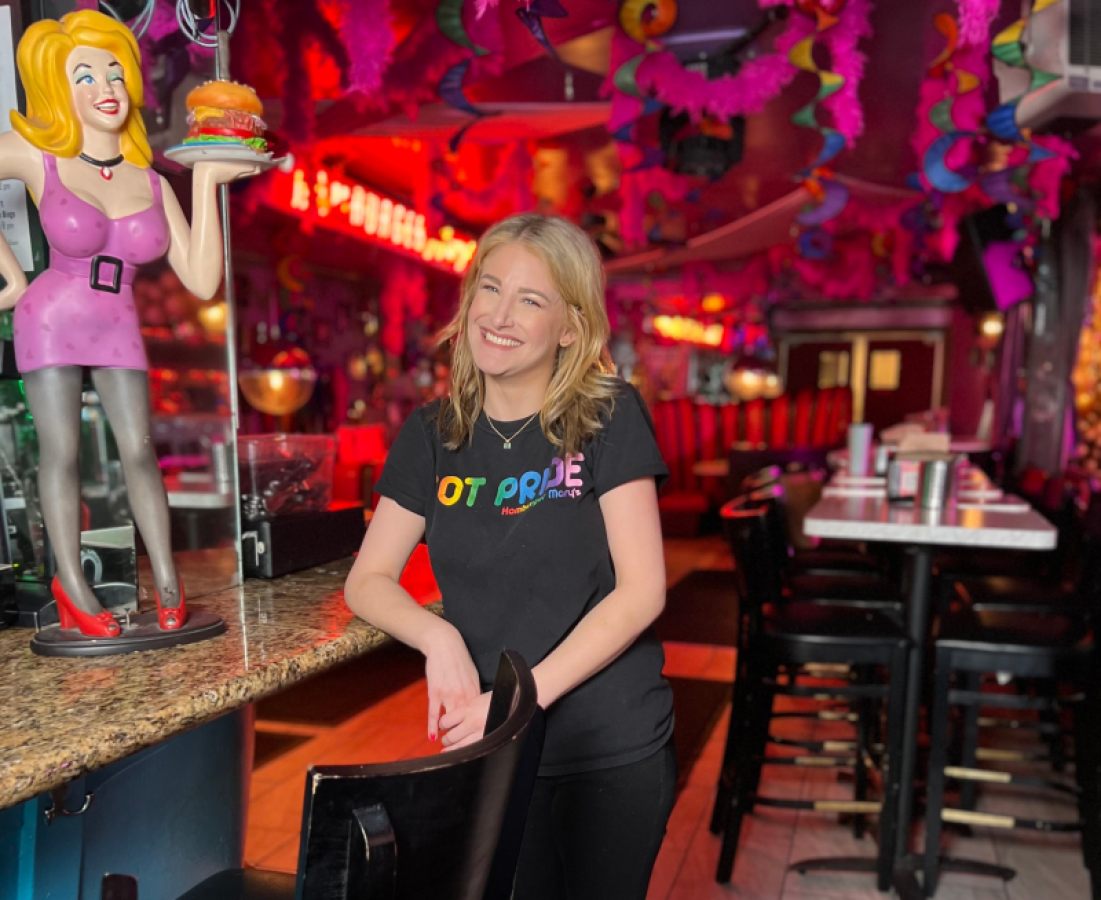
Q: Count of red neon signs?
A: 2